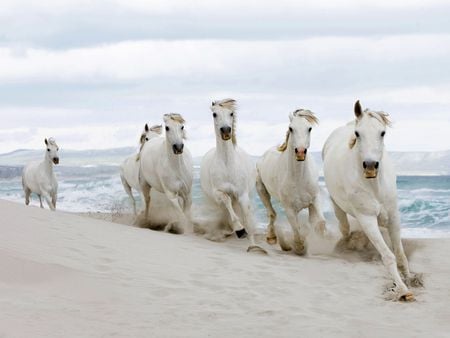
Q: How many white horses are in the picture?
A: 6